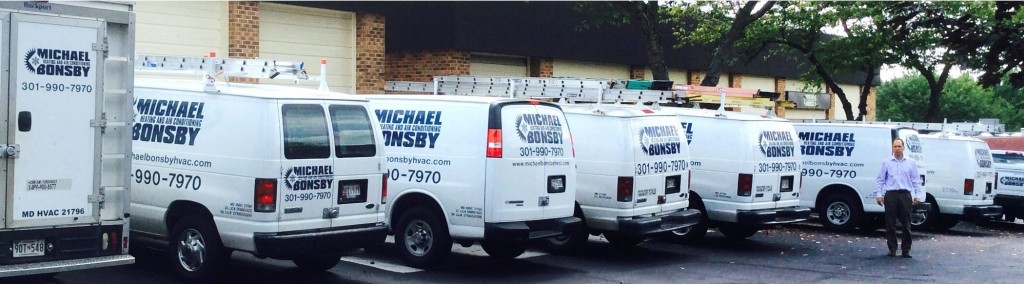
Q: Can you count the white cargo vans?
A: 6